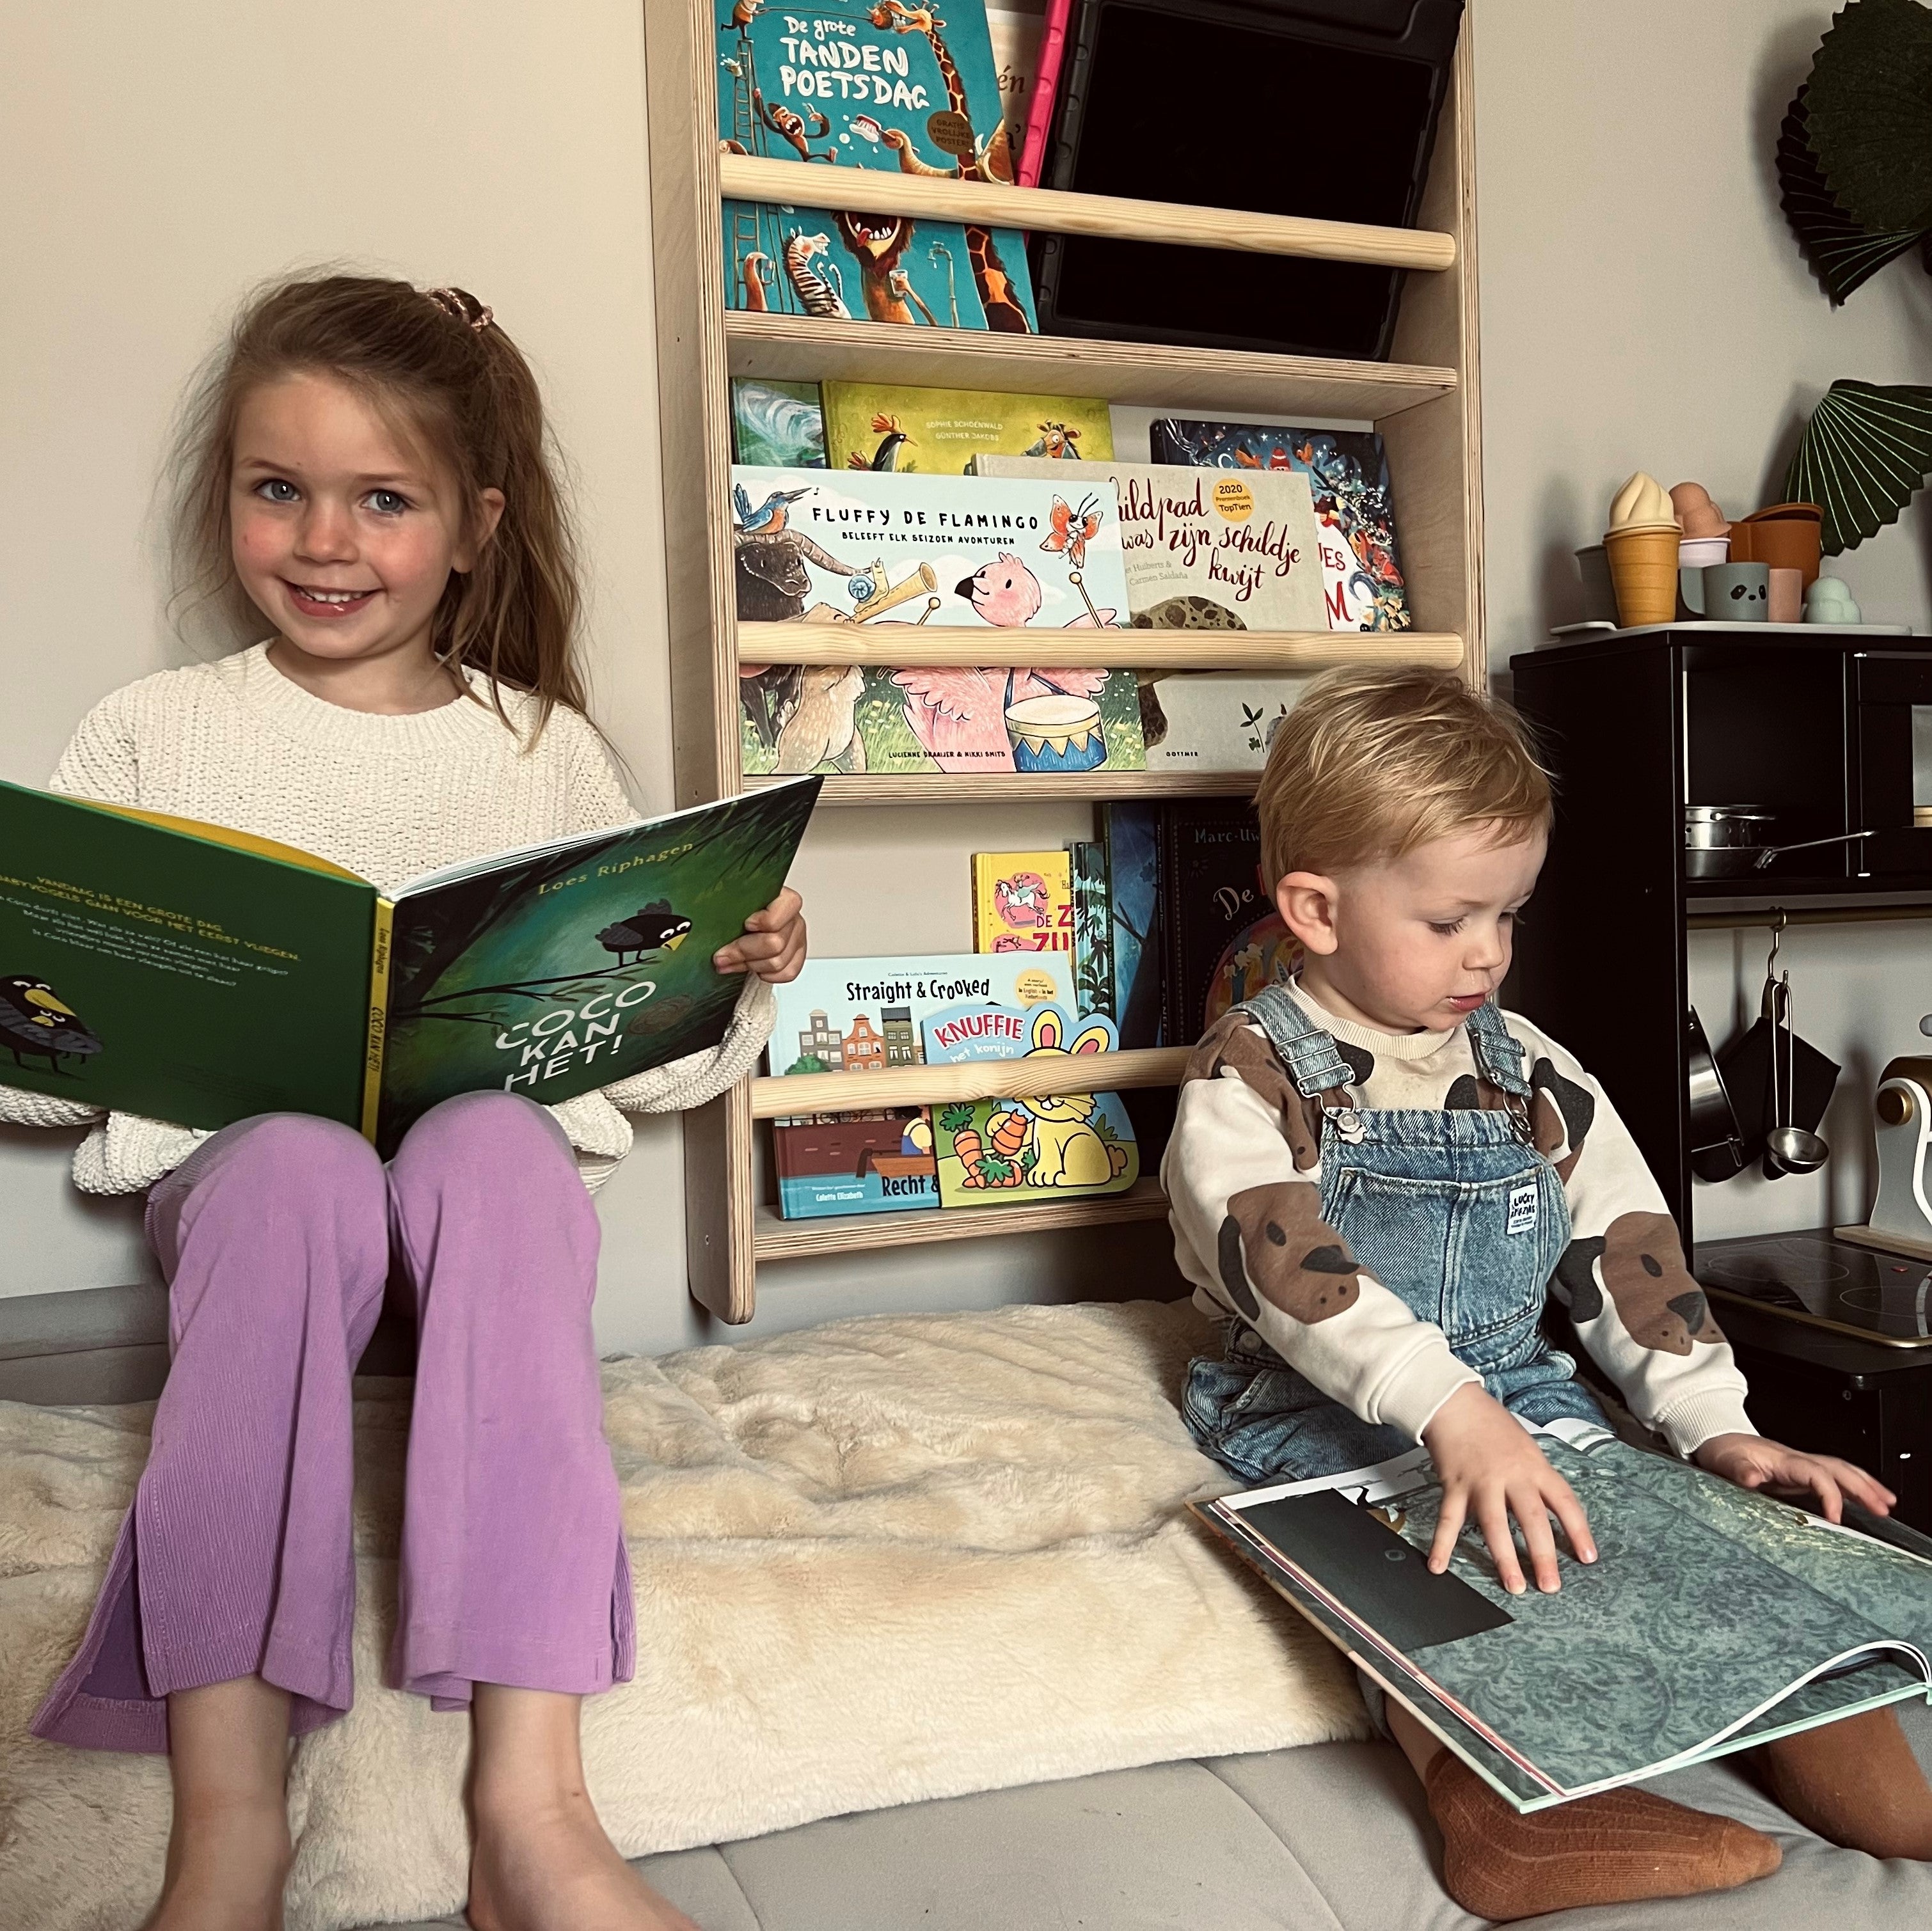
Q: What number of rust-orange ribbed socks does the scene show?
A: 2